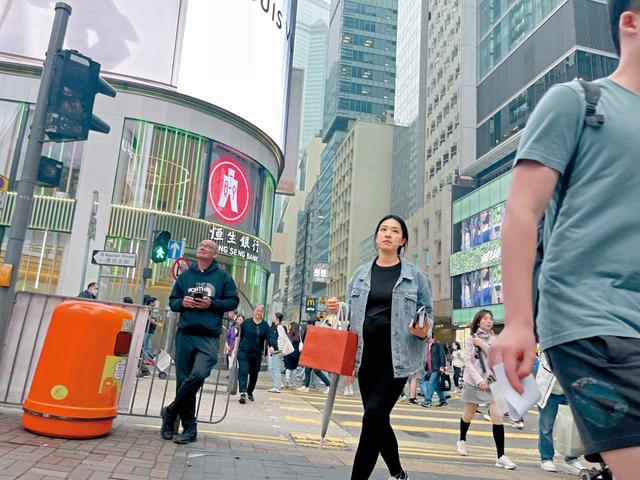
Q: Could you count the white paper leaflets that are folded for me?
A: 1